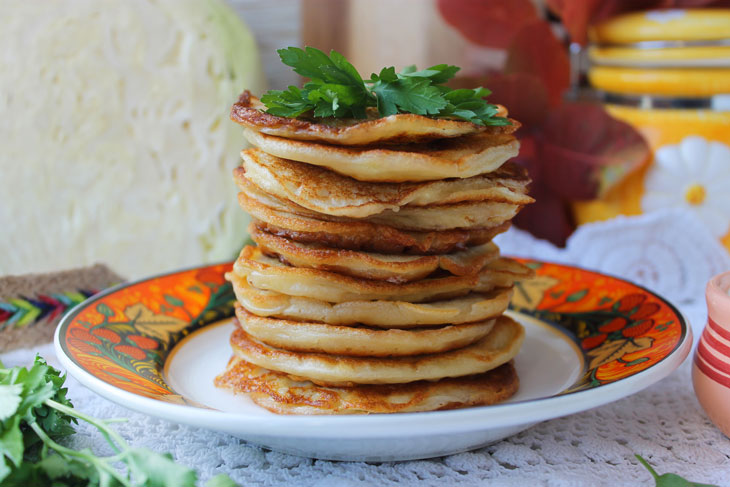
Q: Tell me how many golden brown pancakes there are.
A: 11